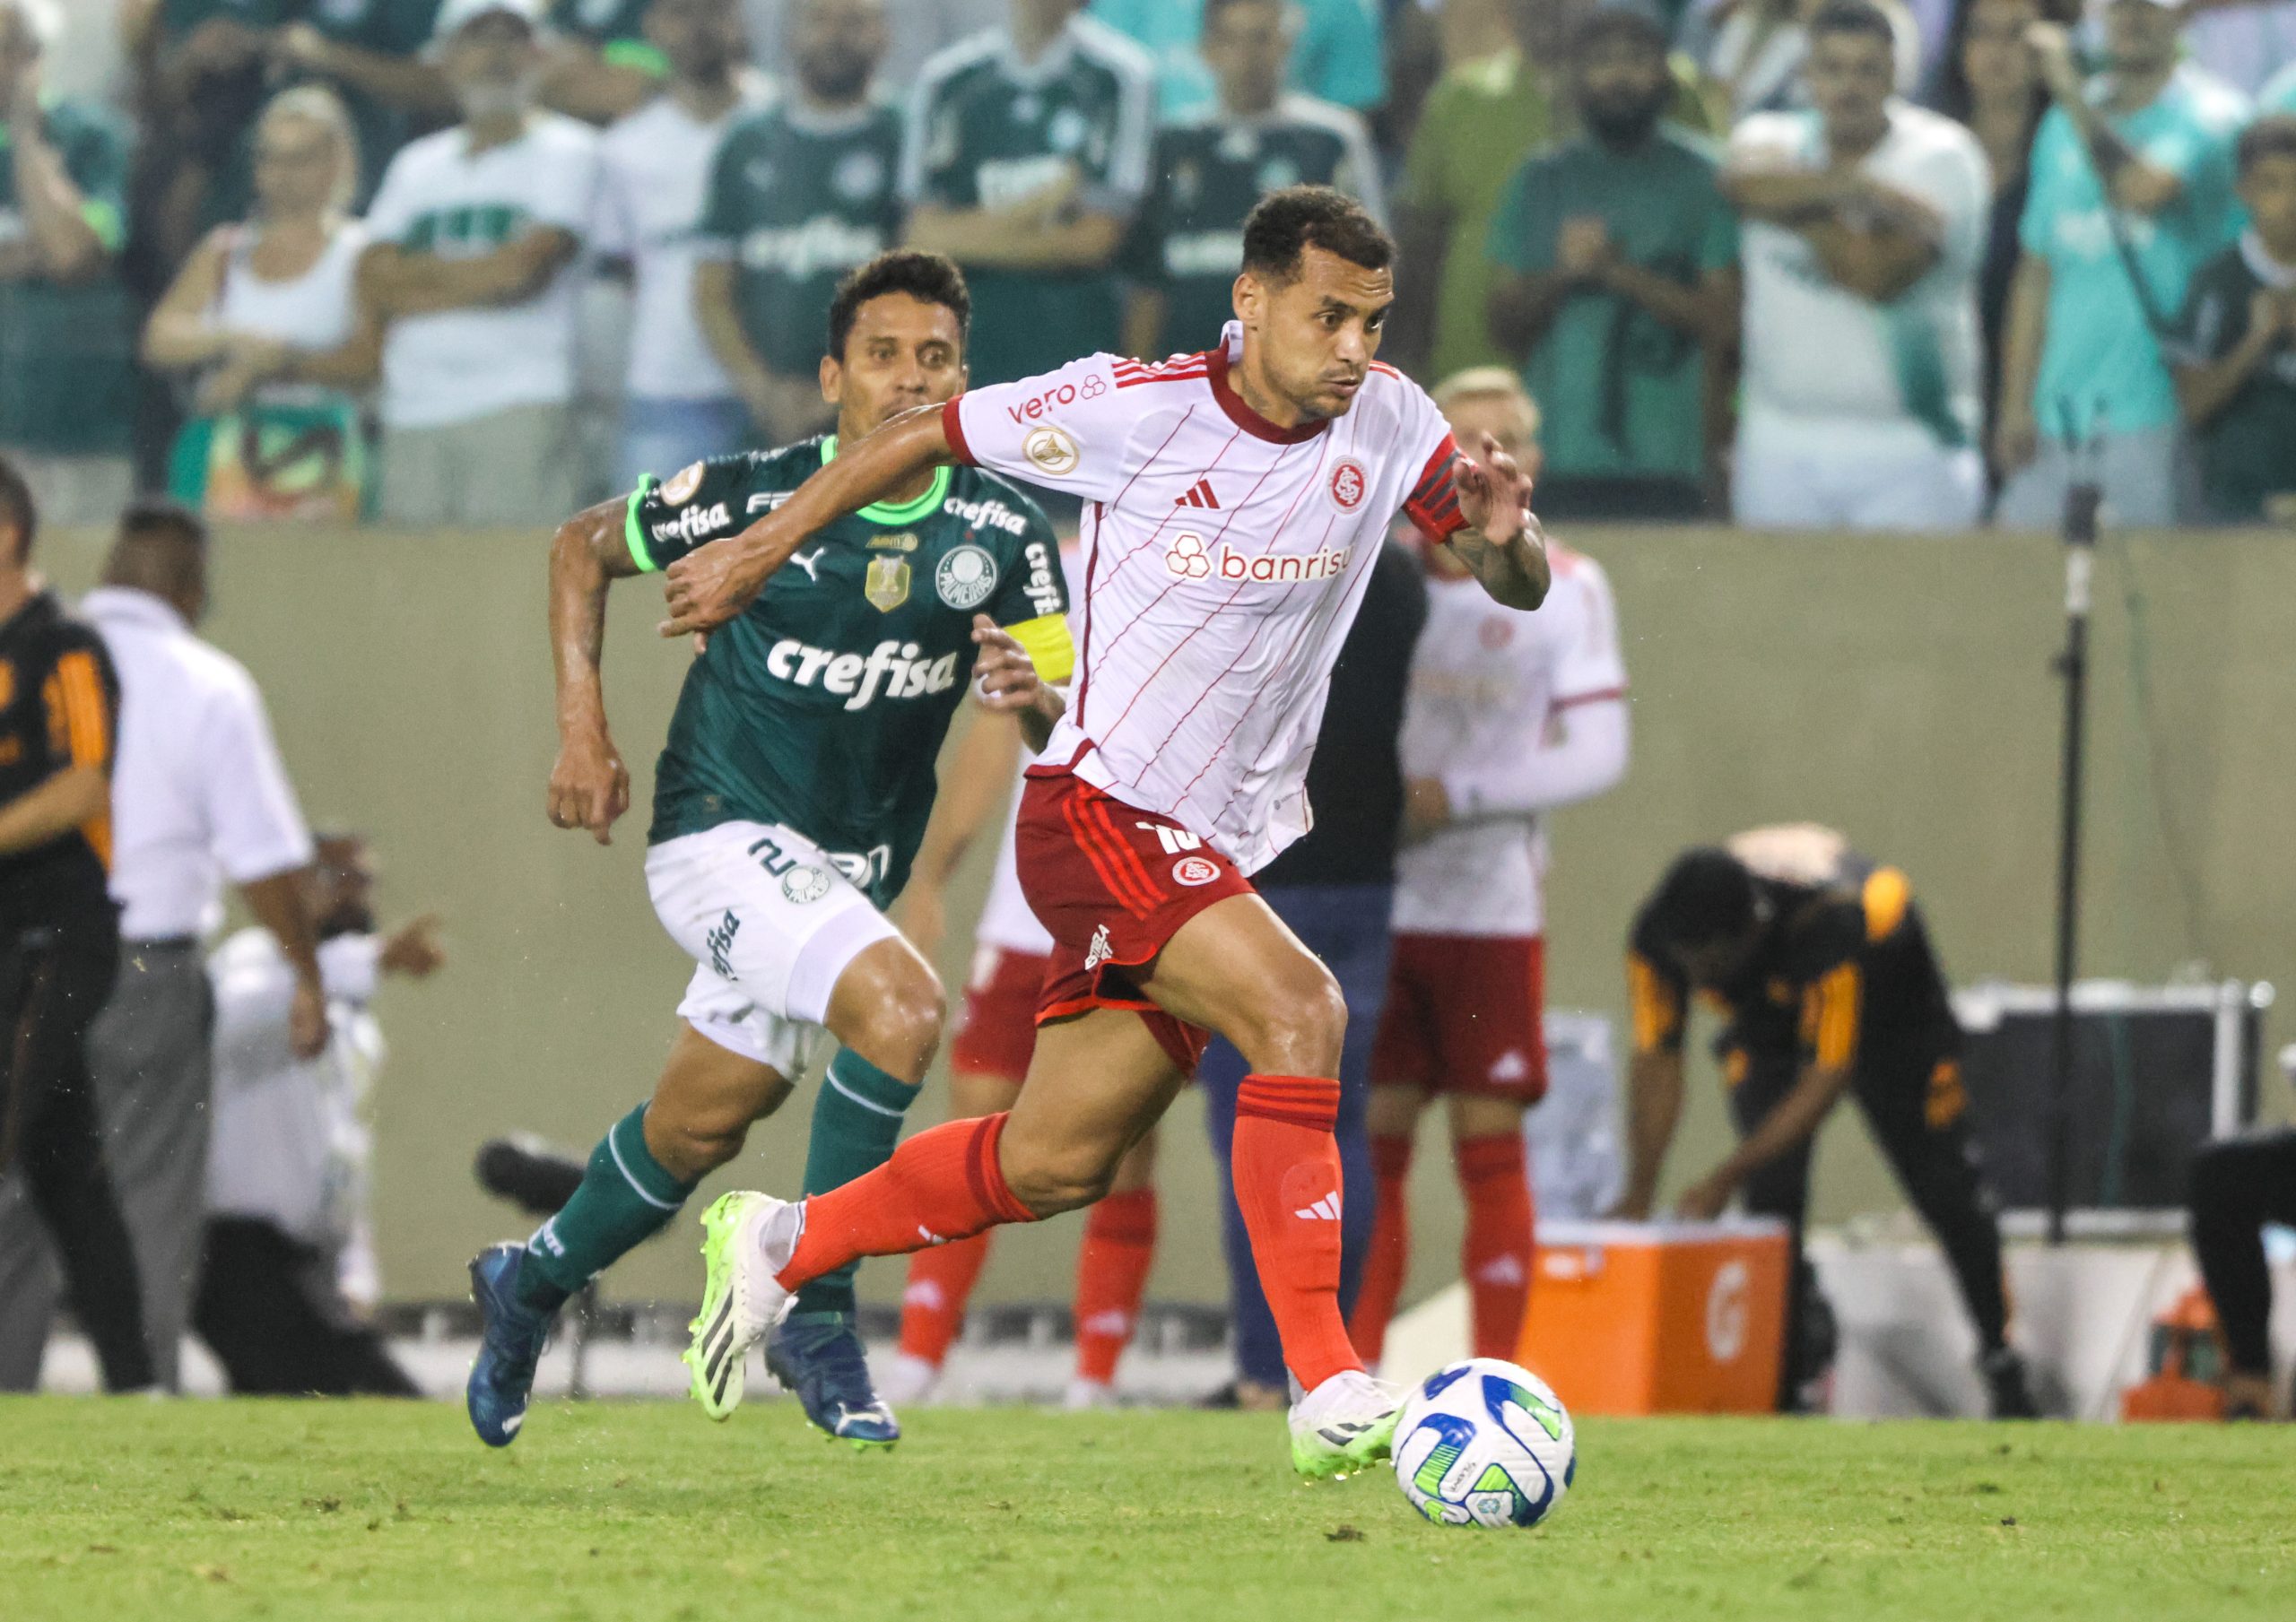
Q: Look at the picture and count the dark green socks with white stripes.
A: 2